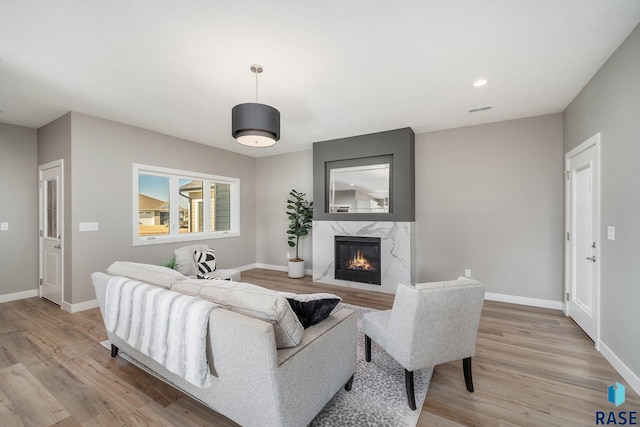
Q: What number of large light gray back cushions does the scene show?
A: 2